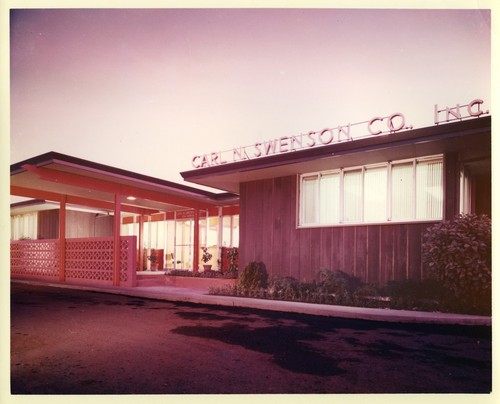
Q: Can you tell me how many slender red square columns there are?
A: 4